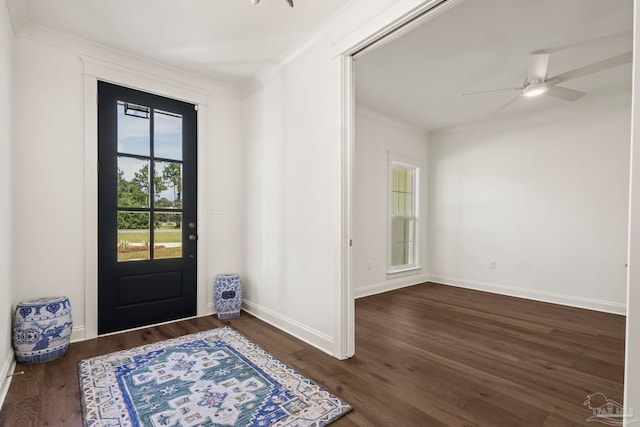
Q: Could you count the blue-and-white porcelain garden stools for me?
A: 2